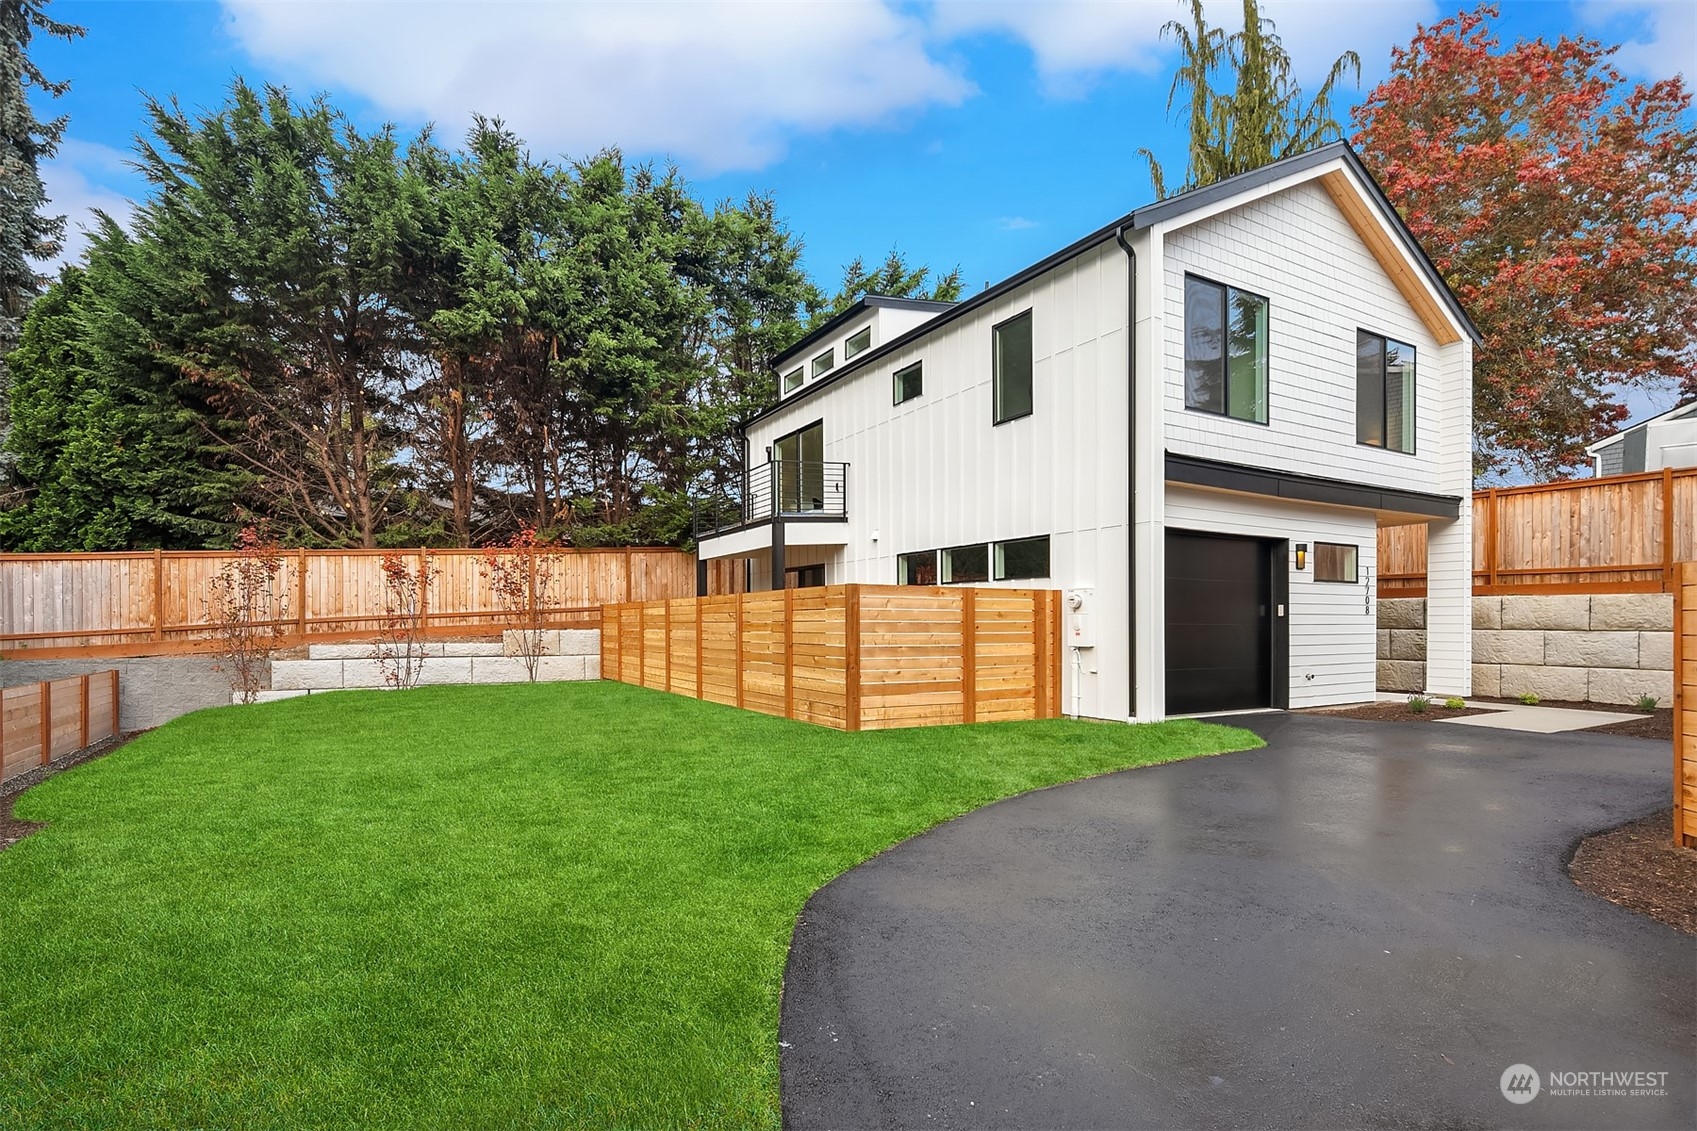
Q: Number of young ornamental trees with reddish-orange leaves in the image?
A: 3